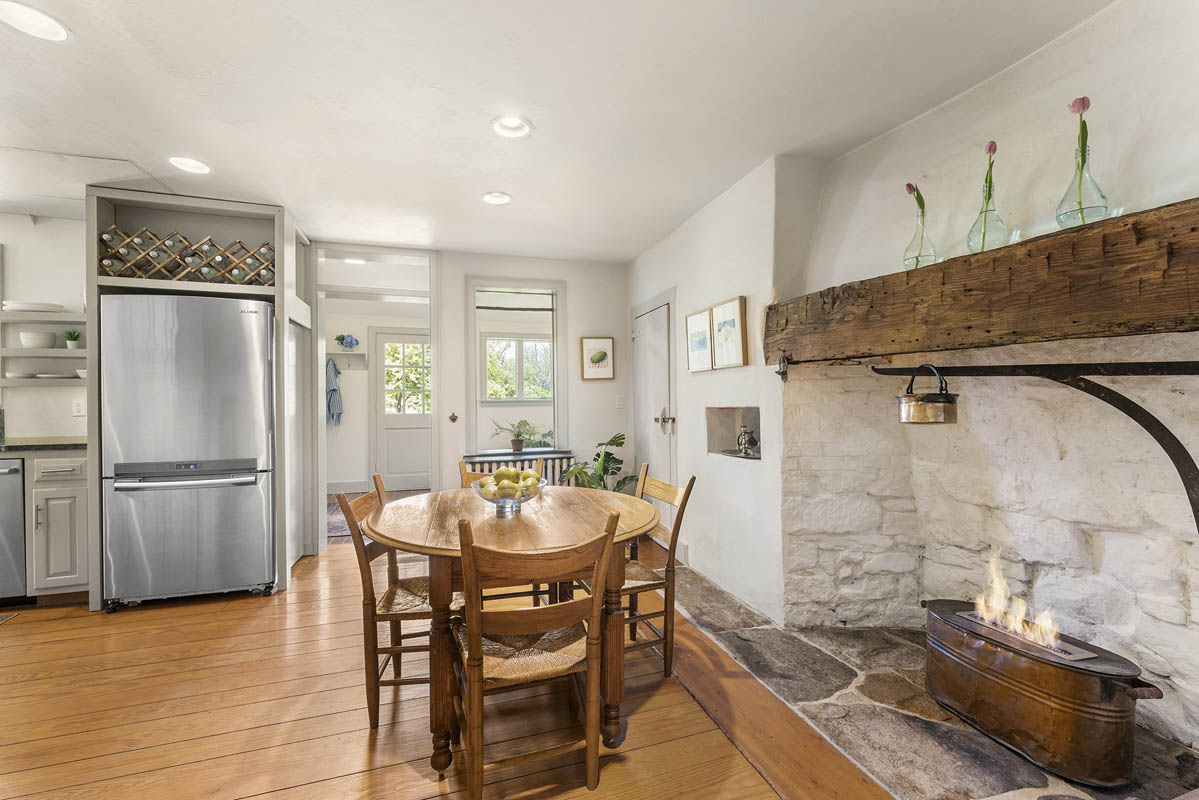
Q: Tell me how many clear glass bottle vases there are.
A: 3